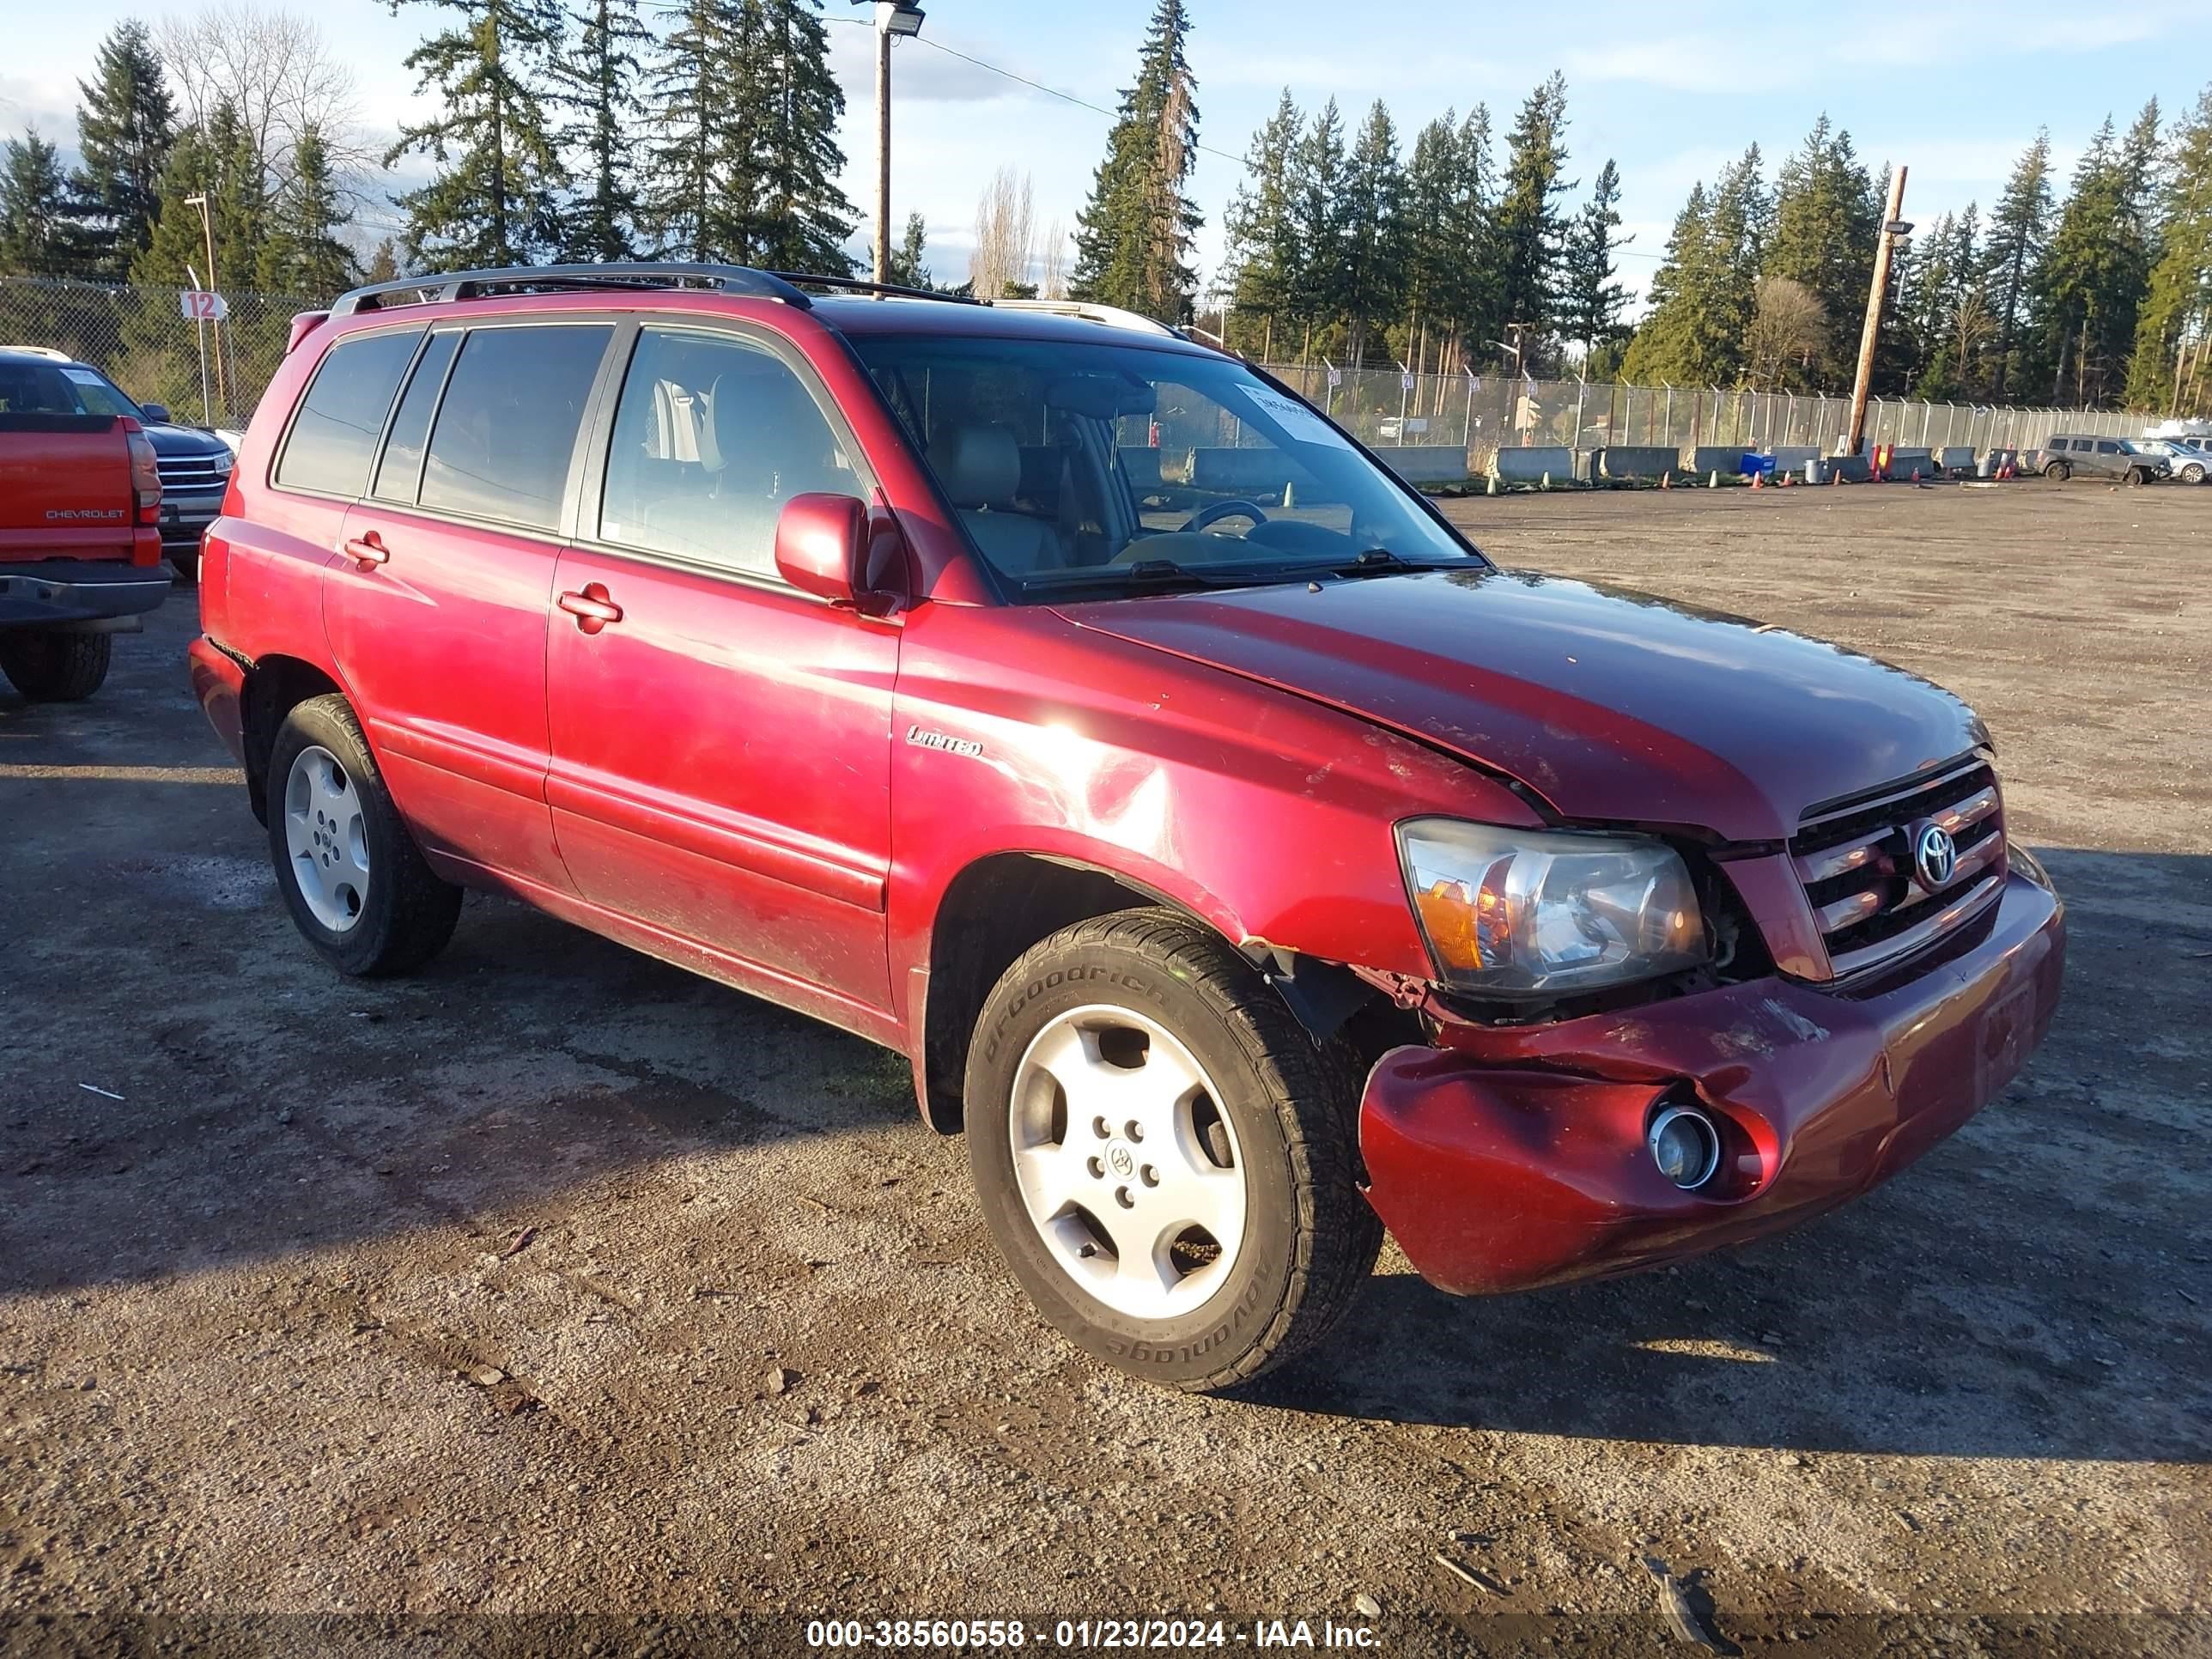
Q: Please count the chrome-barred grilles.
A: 2